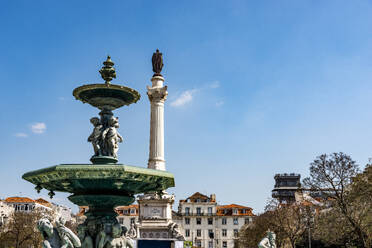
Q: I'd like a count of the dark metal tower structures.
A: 1